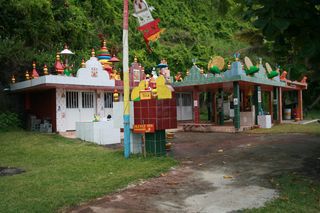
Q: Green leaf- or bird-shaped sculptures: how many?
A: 3